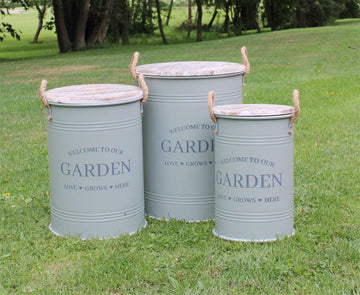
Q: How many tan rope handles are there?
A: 6